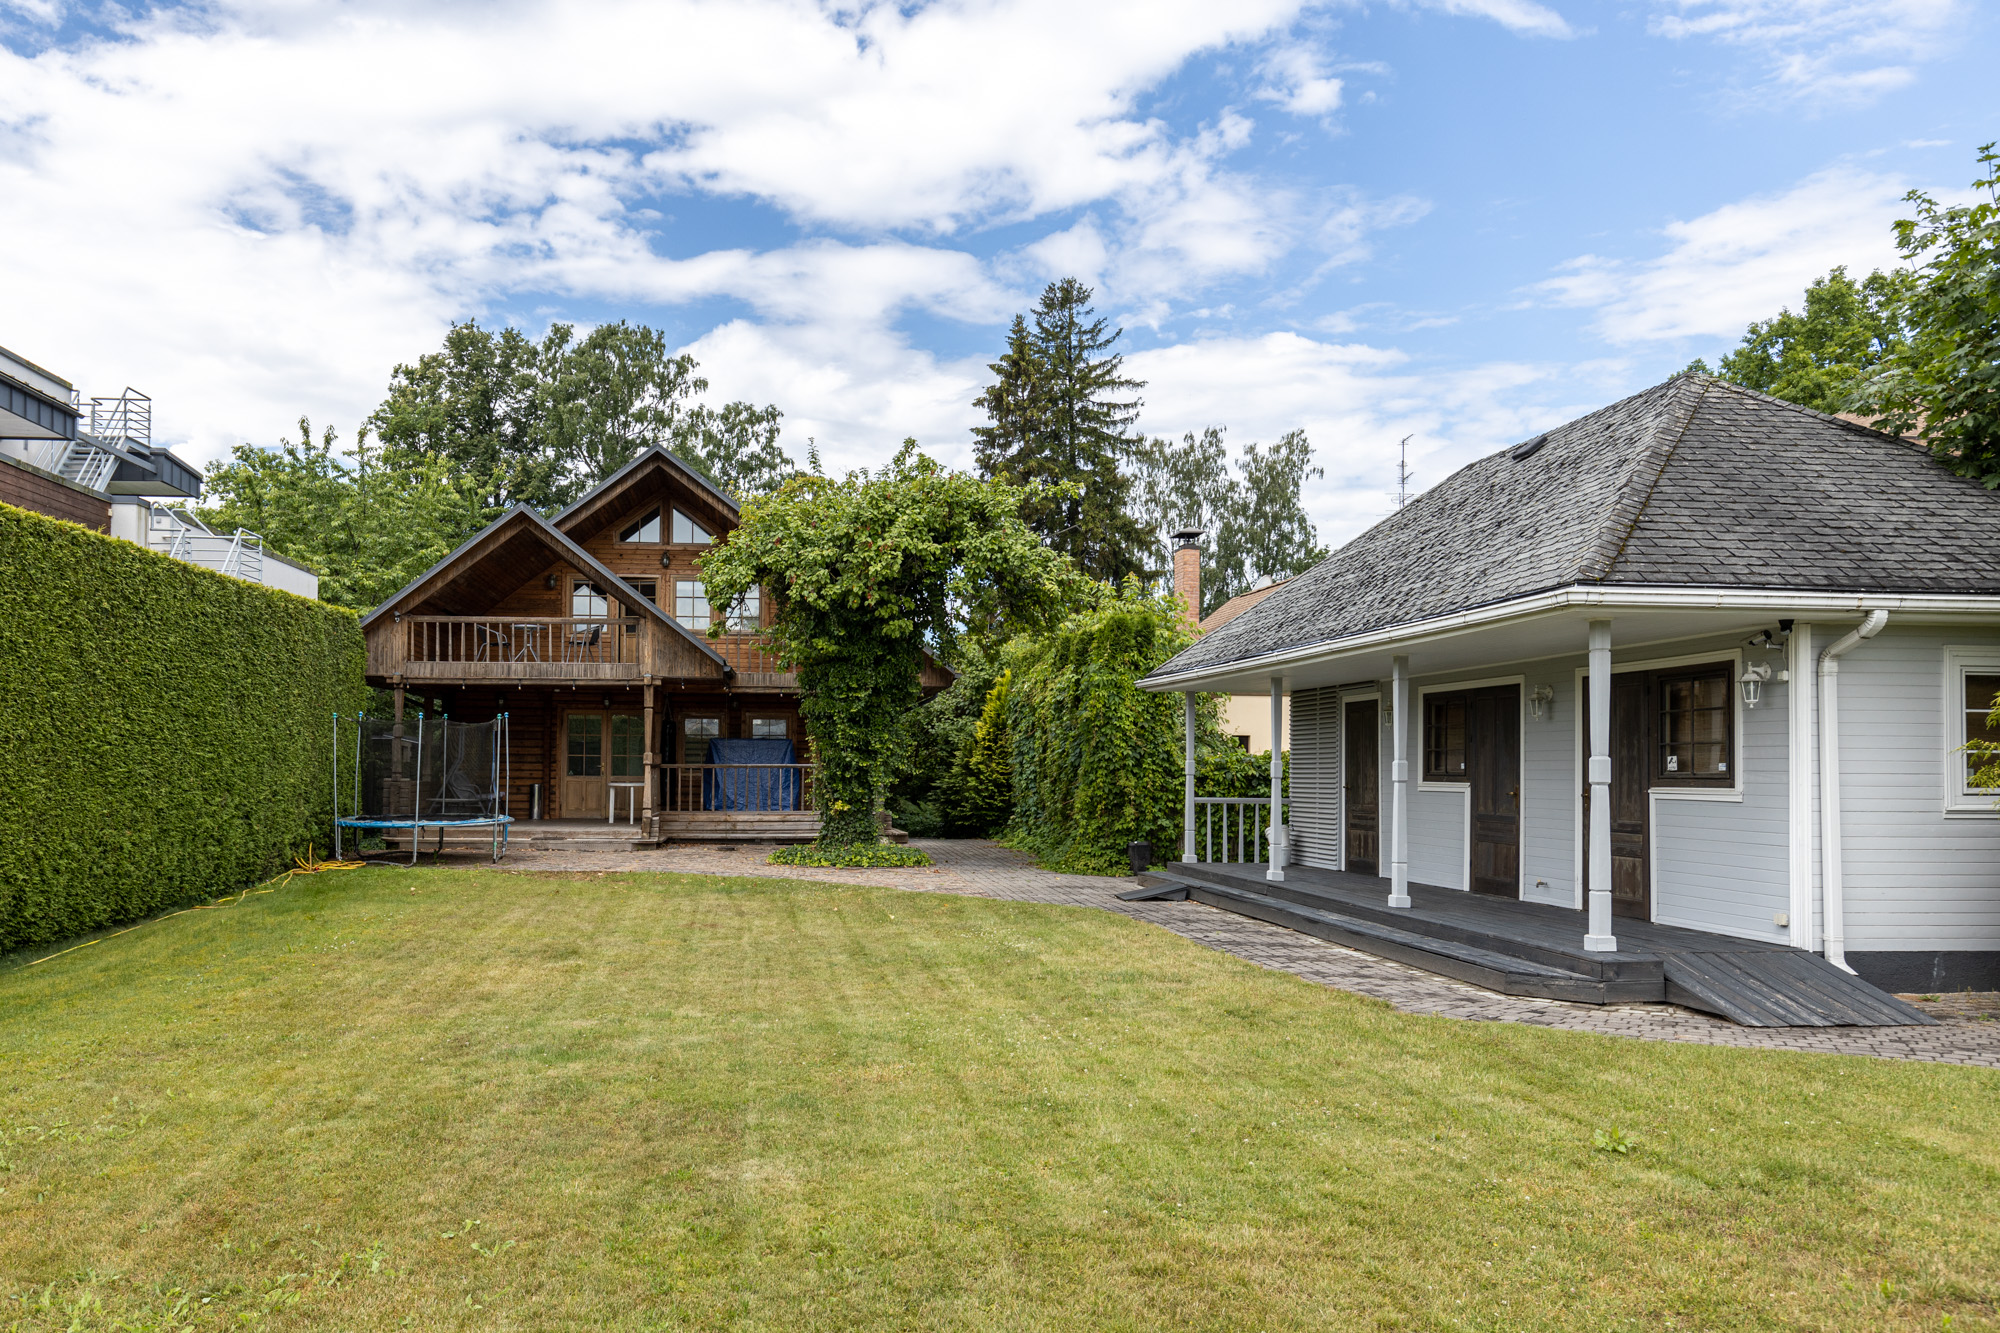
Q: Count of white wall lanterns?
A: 3